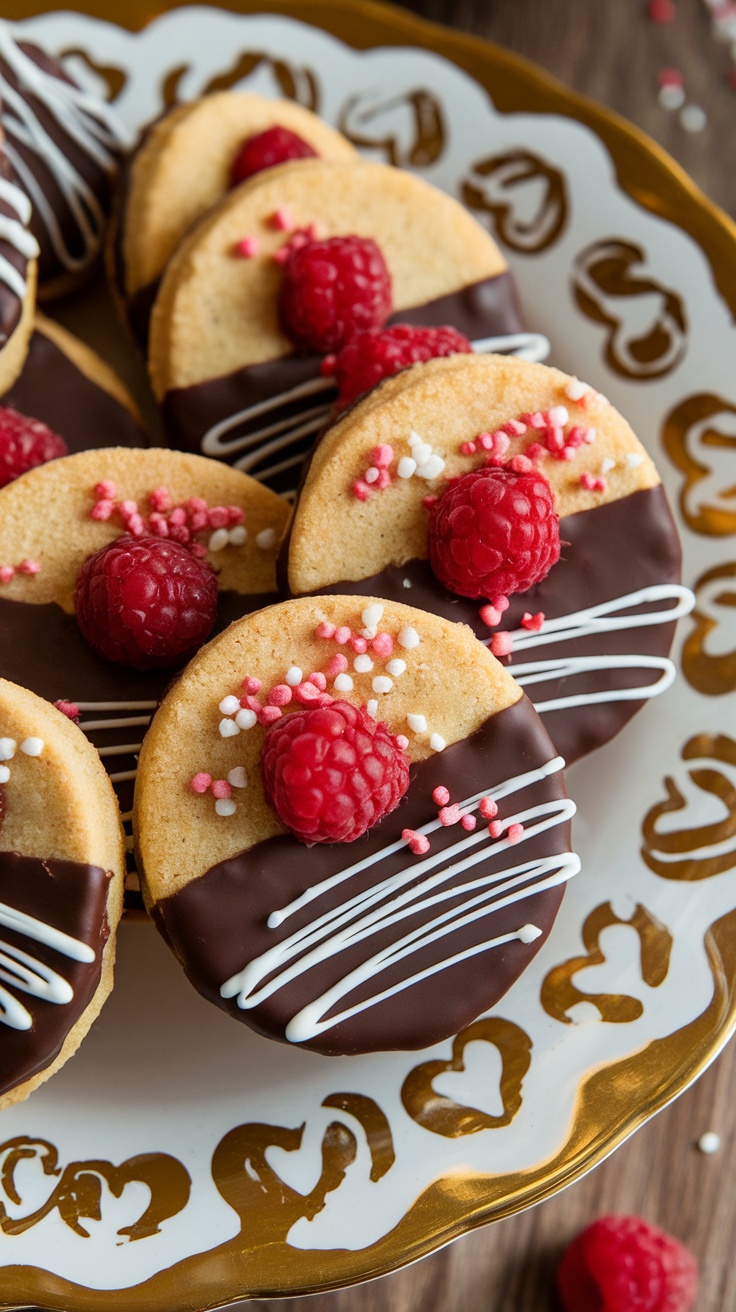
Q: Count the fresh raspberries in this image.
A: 8